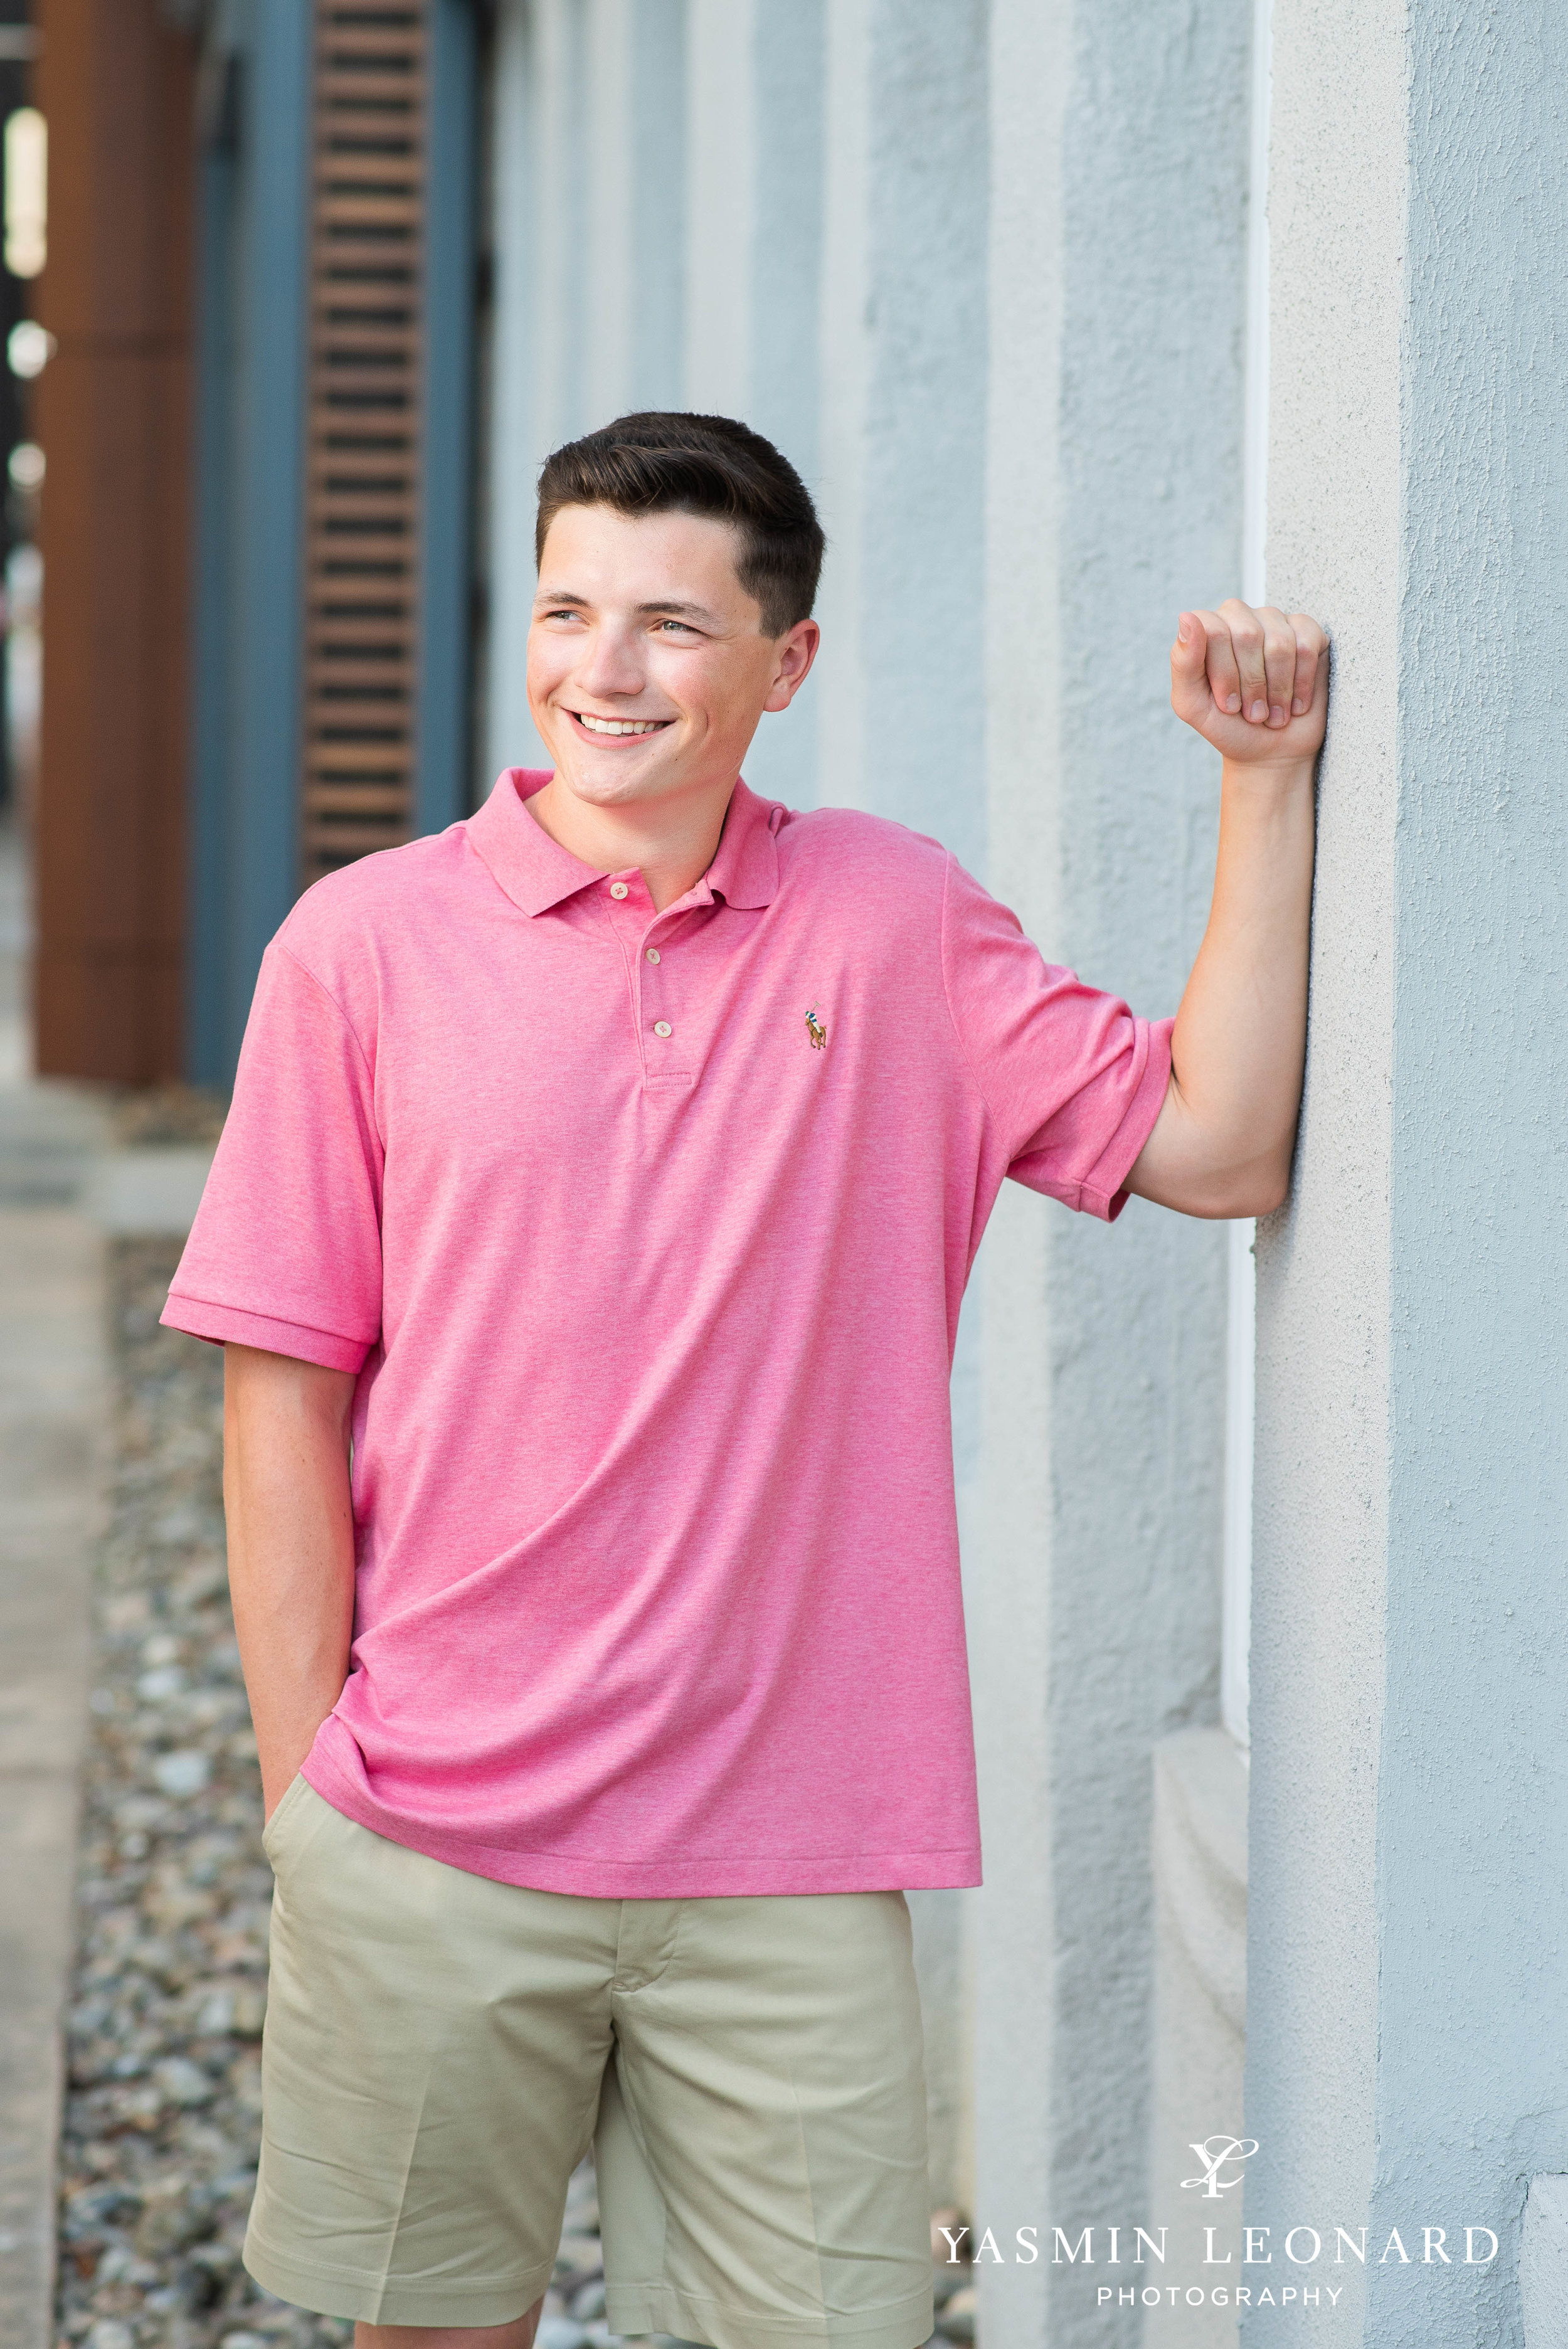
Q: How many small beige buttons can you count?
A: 3